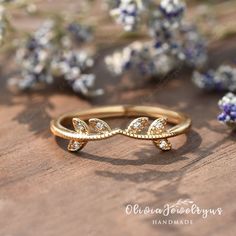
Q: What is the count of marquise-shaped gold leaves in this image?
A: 6